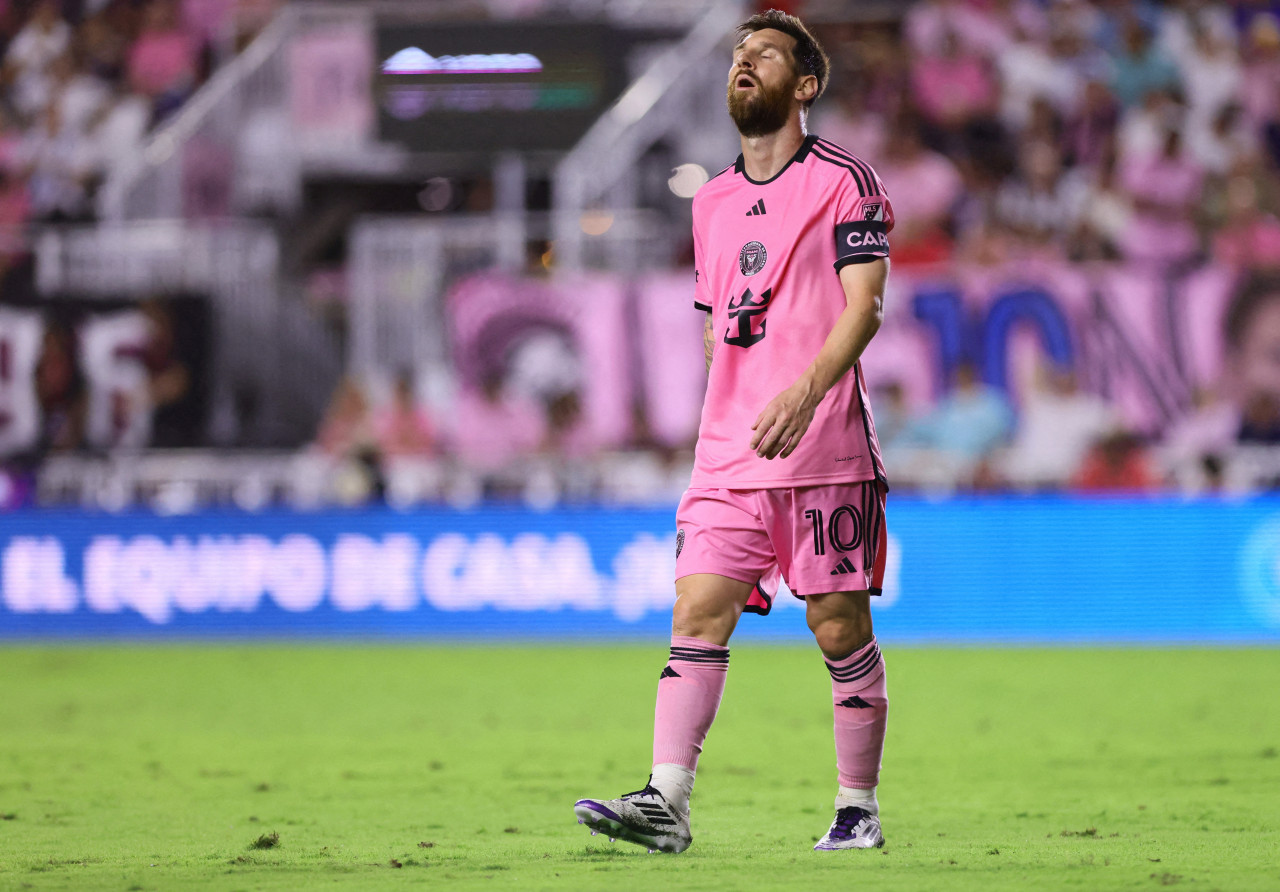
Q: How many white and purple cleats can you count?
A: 2